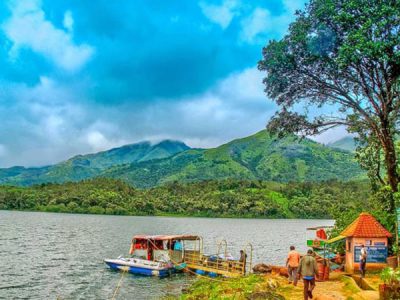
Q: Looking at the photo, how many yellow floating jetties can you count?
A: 1